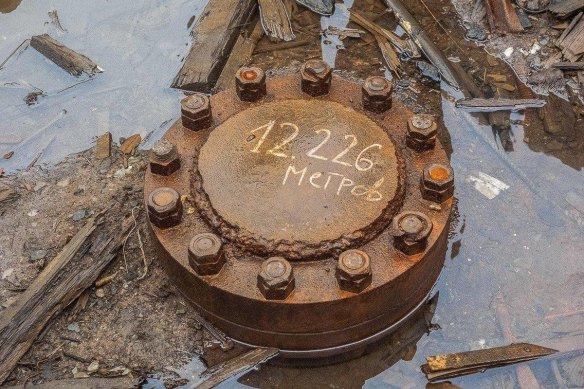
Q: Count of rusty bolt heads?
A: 12